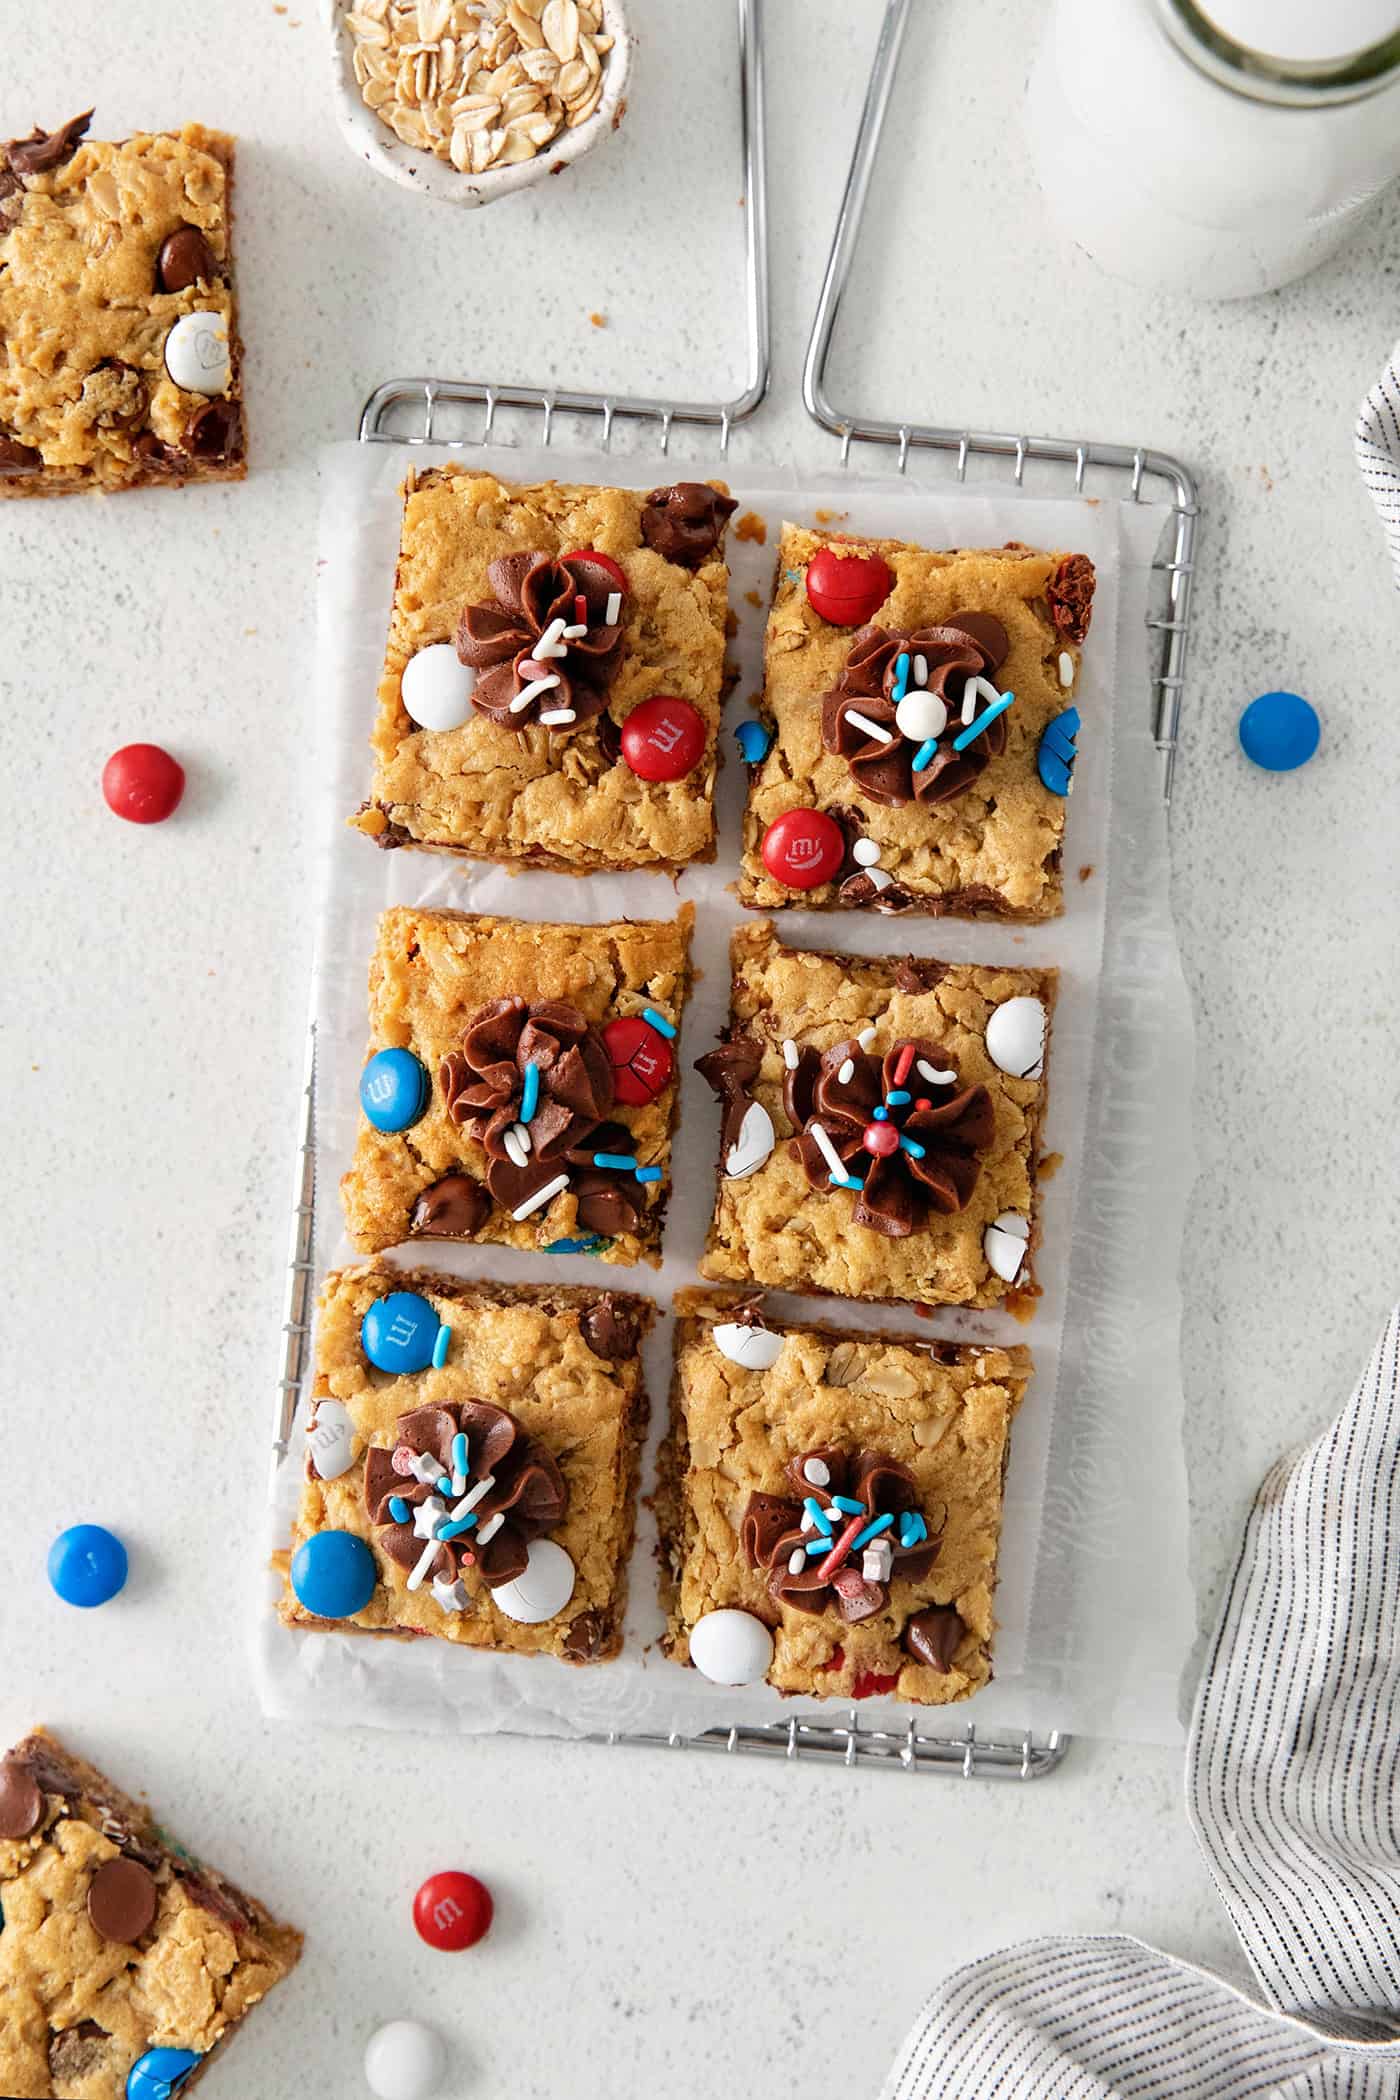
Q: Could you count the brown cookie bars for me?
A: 8